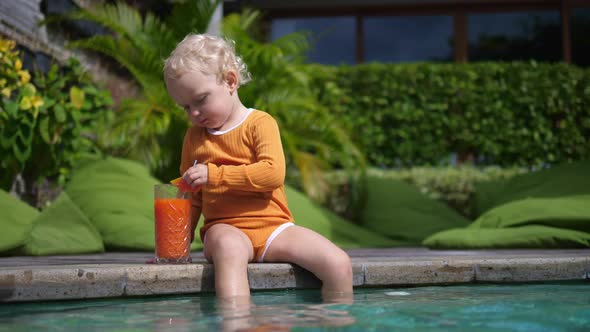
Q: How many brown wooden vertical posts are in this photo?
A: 3